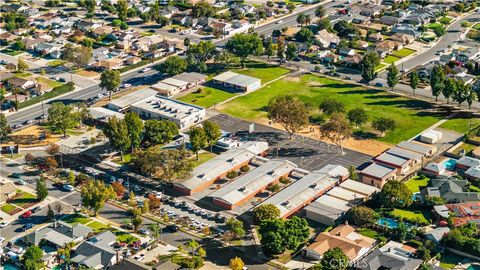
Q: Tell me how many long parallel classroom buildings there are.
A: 3